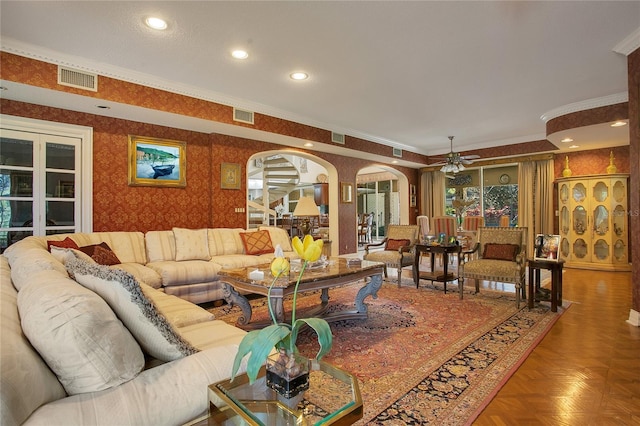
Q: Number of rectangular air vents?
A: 4